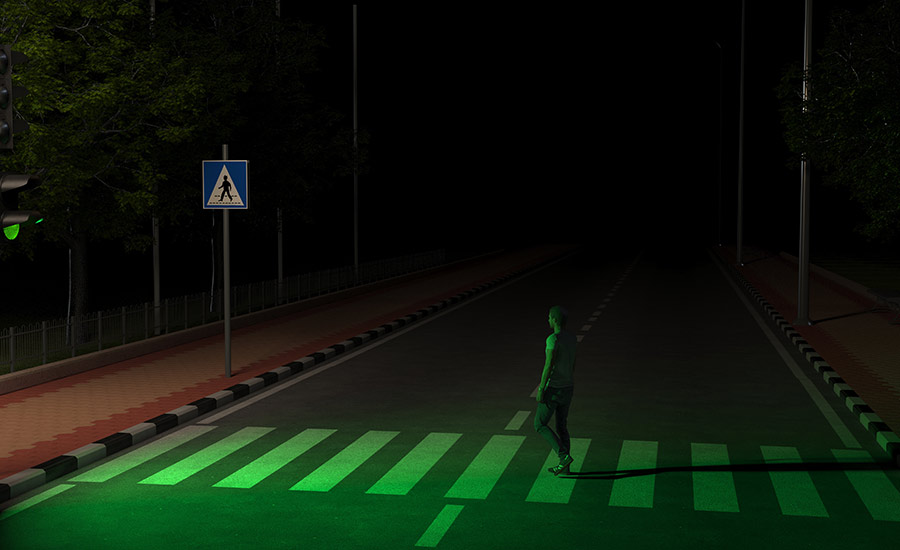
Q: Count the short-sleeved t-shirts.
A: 1